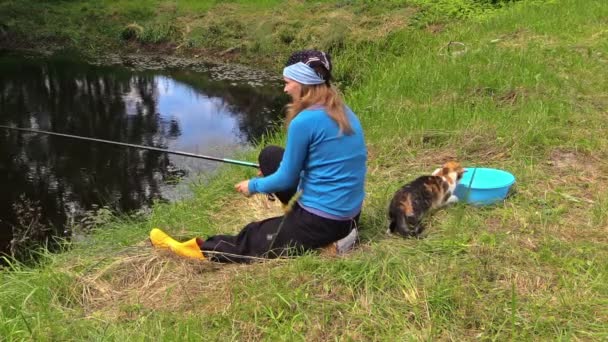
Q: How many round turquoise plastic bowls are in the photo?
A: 1